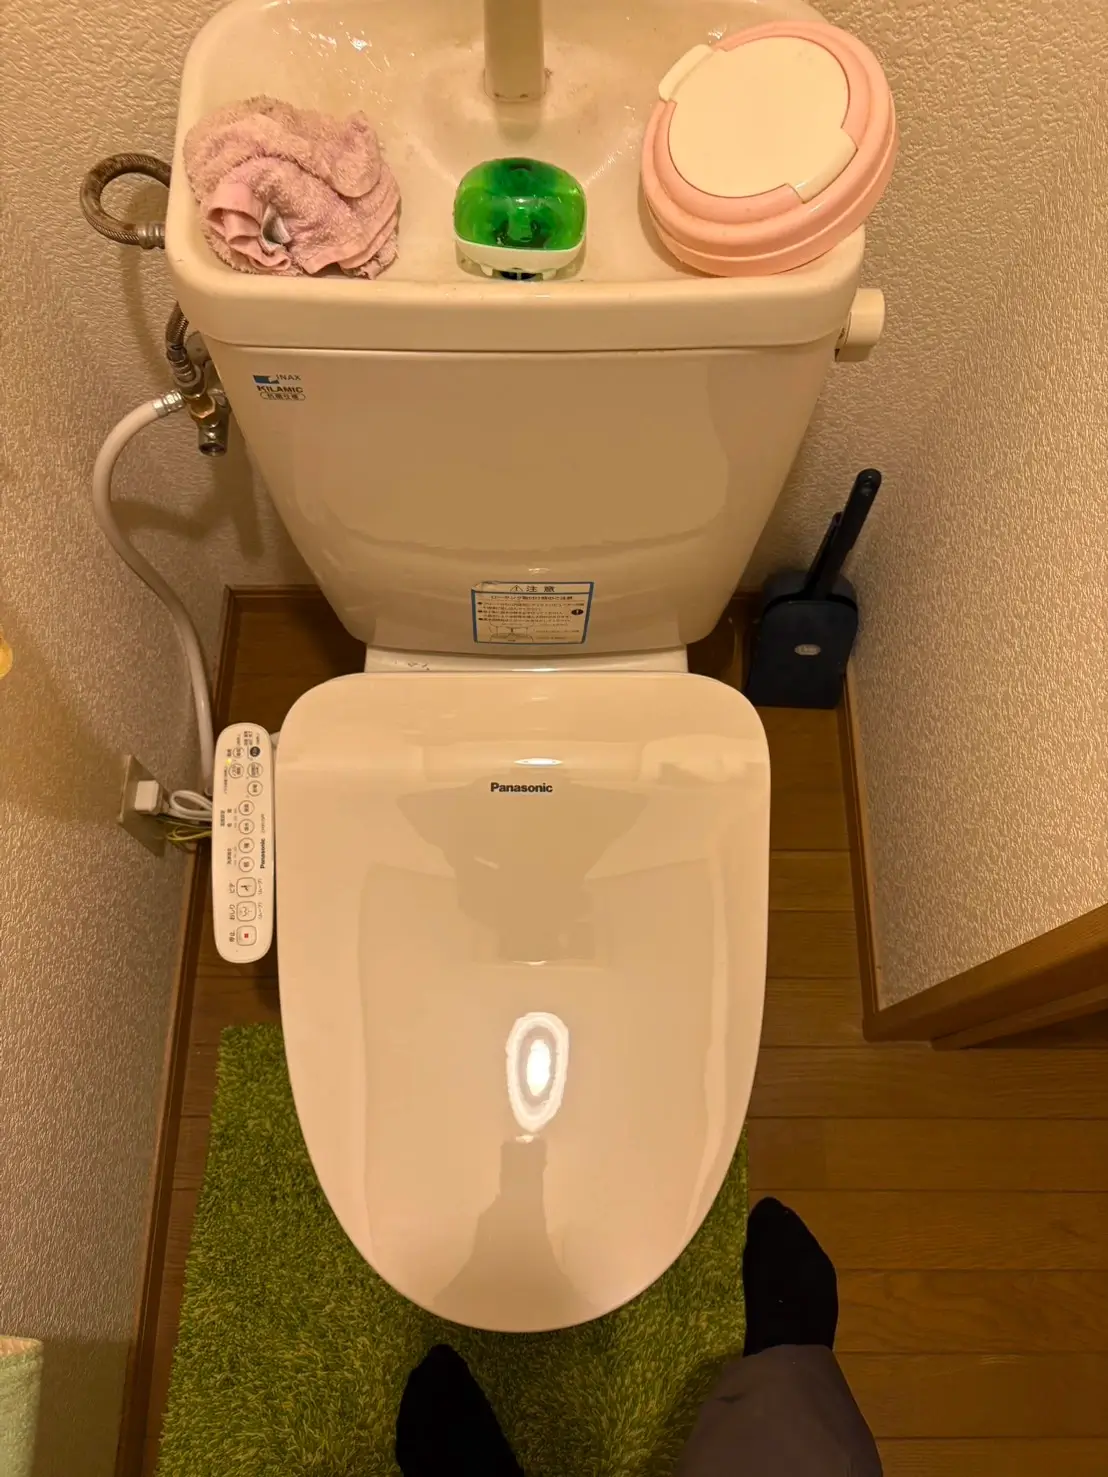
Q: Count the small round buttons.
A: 9